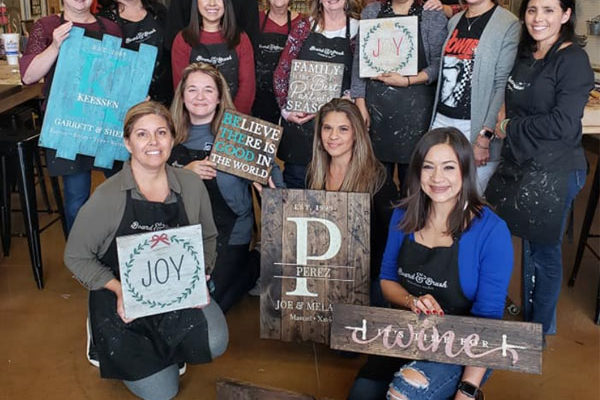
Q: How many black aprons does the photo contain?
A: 10